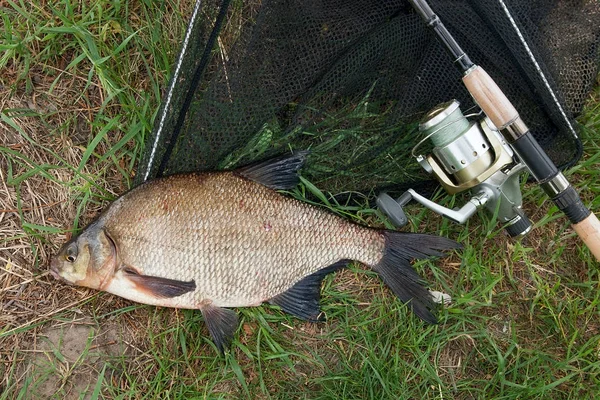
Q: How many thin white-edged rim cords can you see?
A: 2